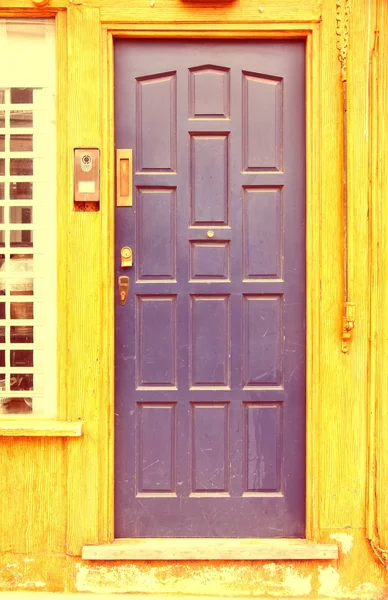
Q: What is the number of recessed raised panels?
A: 13